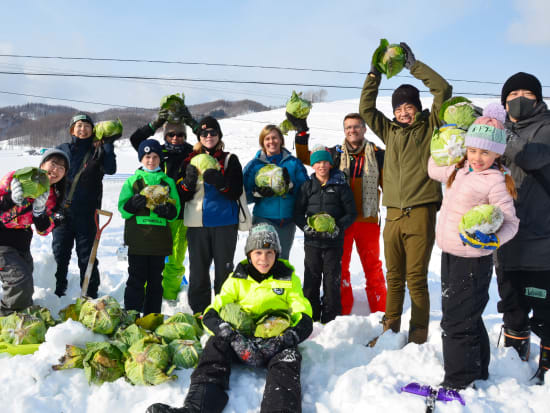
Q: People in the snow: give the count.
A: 12